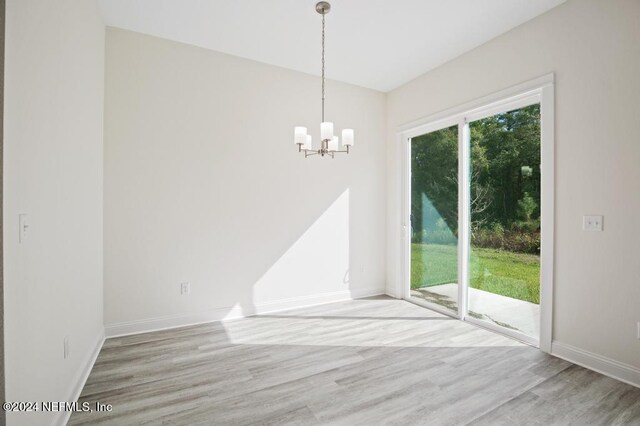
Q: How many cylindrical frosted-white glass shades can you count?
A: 5